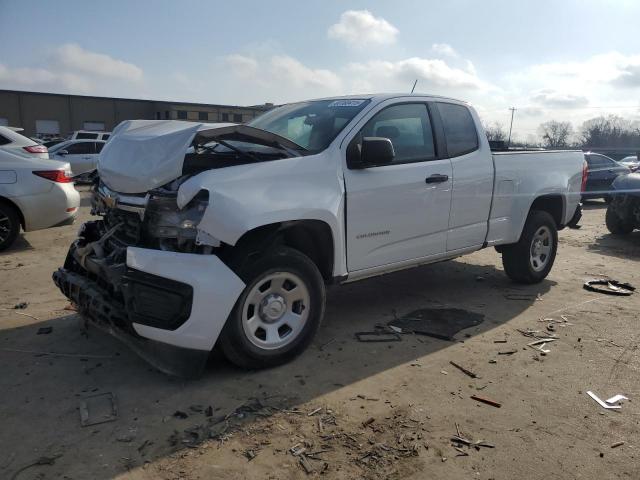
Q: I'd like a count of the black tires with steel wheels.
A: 2